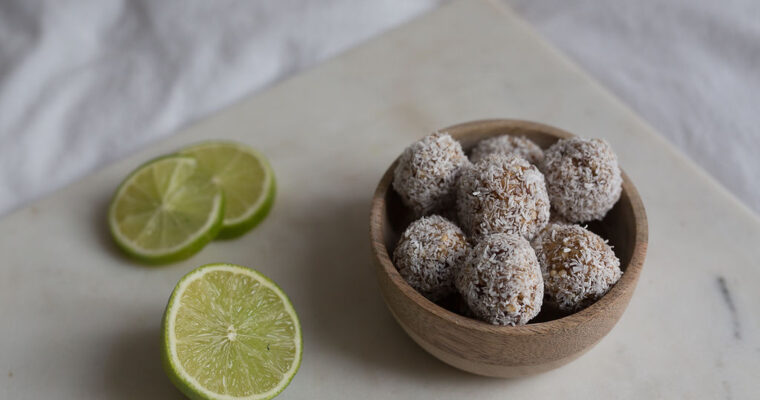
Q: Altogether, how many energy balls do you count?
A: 7